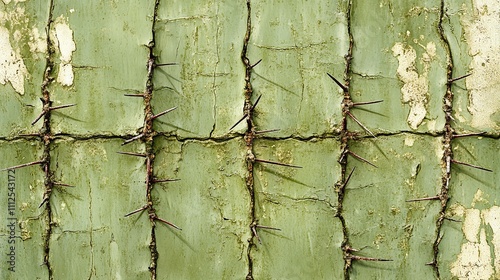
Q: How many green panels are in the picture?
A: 12